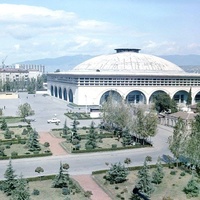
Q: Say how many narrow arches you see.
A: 5